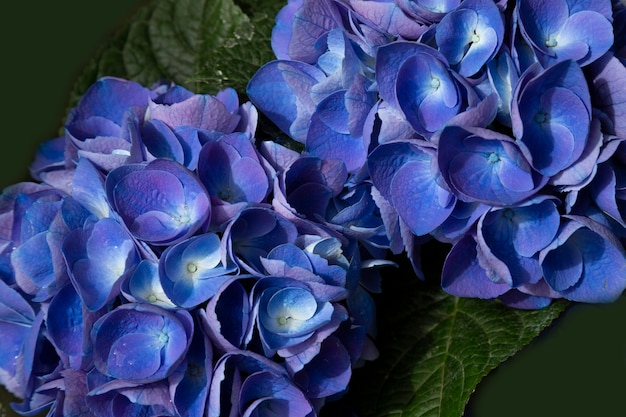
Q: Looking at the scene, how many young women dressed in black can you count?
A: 0